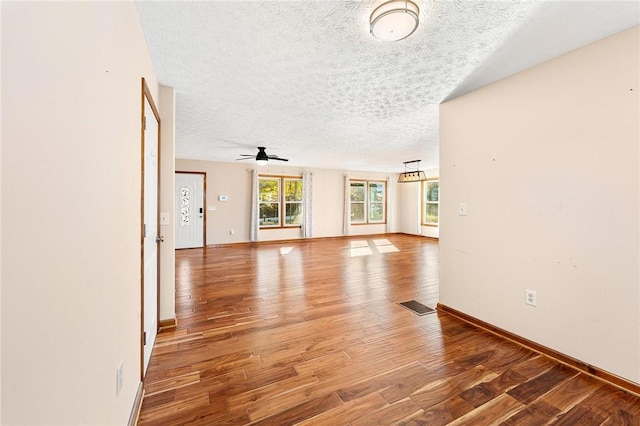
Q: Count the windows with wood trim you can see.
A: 3